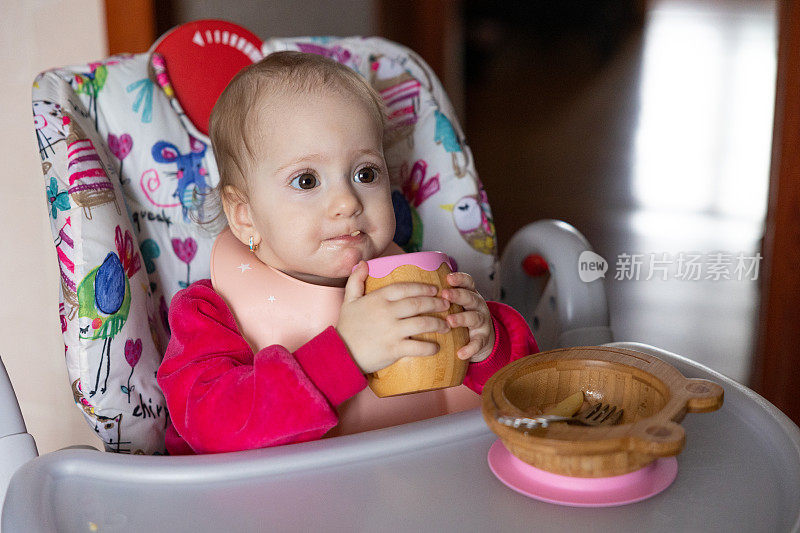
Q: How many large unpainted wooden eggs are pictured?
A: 0